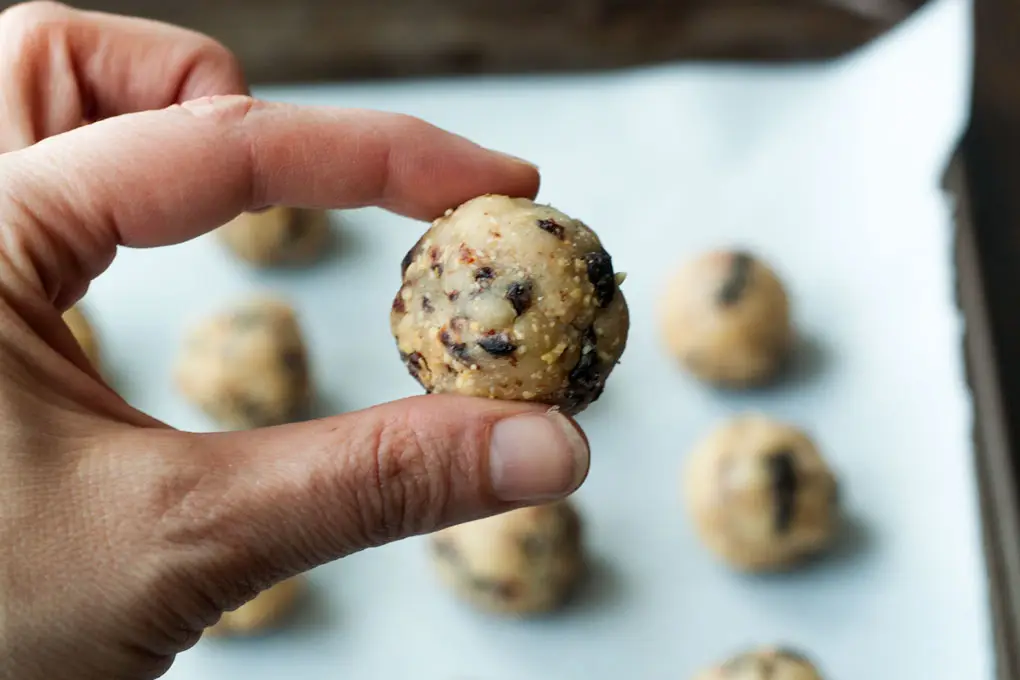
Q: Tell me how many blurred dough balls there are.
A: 8